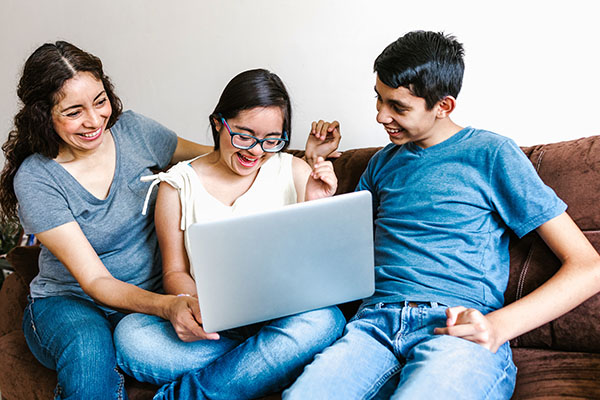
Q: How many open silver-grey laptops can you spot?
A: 1